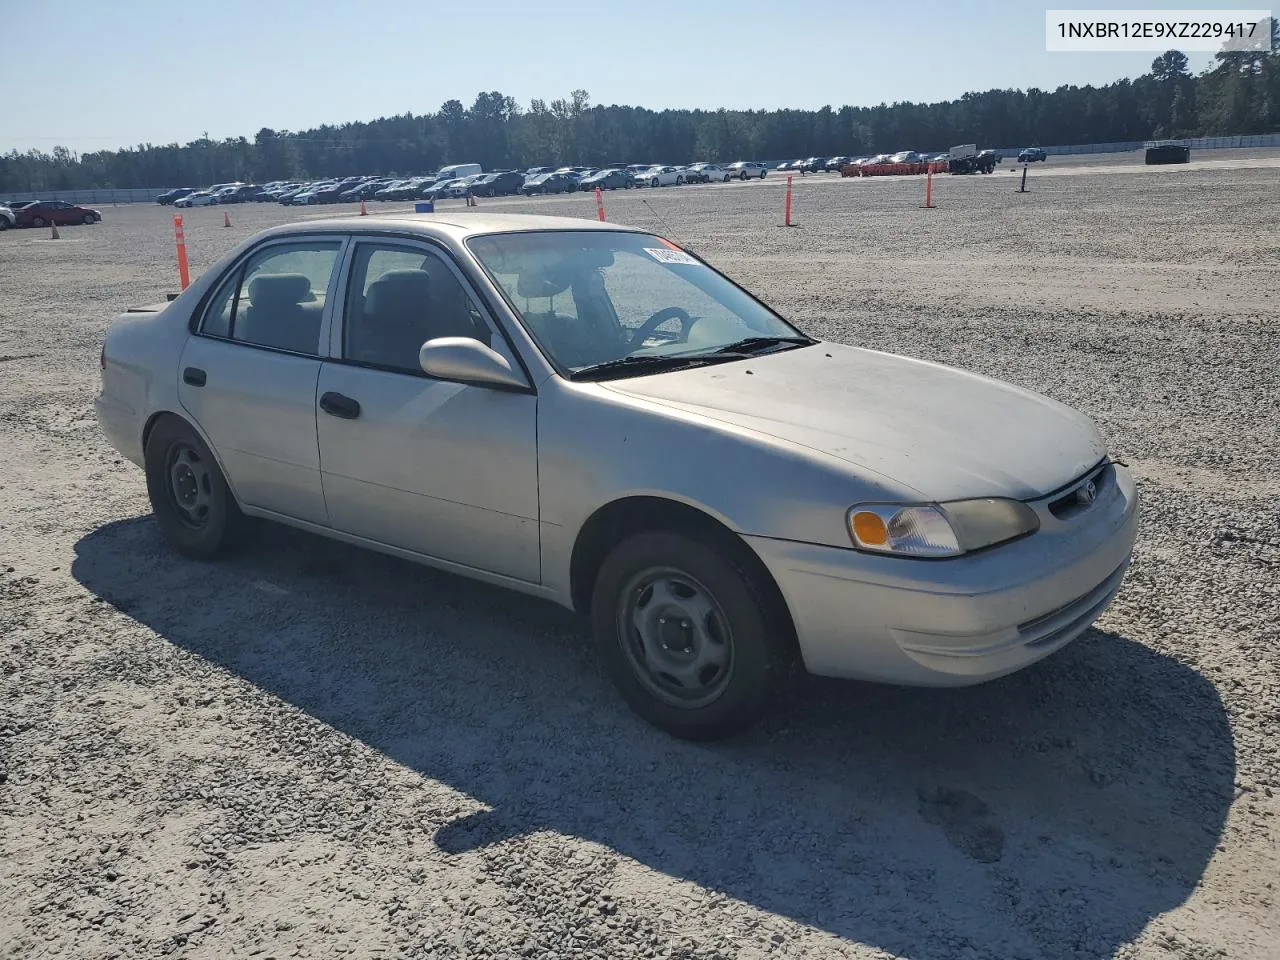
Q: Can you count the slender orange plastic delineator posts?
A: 4